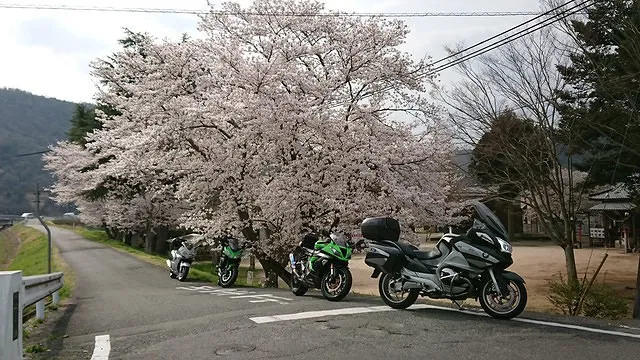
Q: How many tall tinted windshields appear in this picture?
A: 1